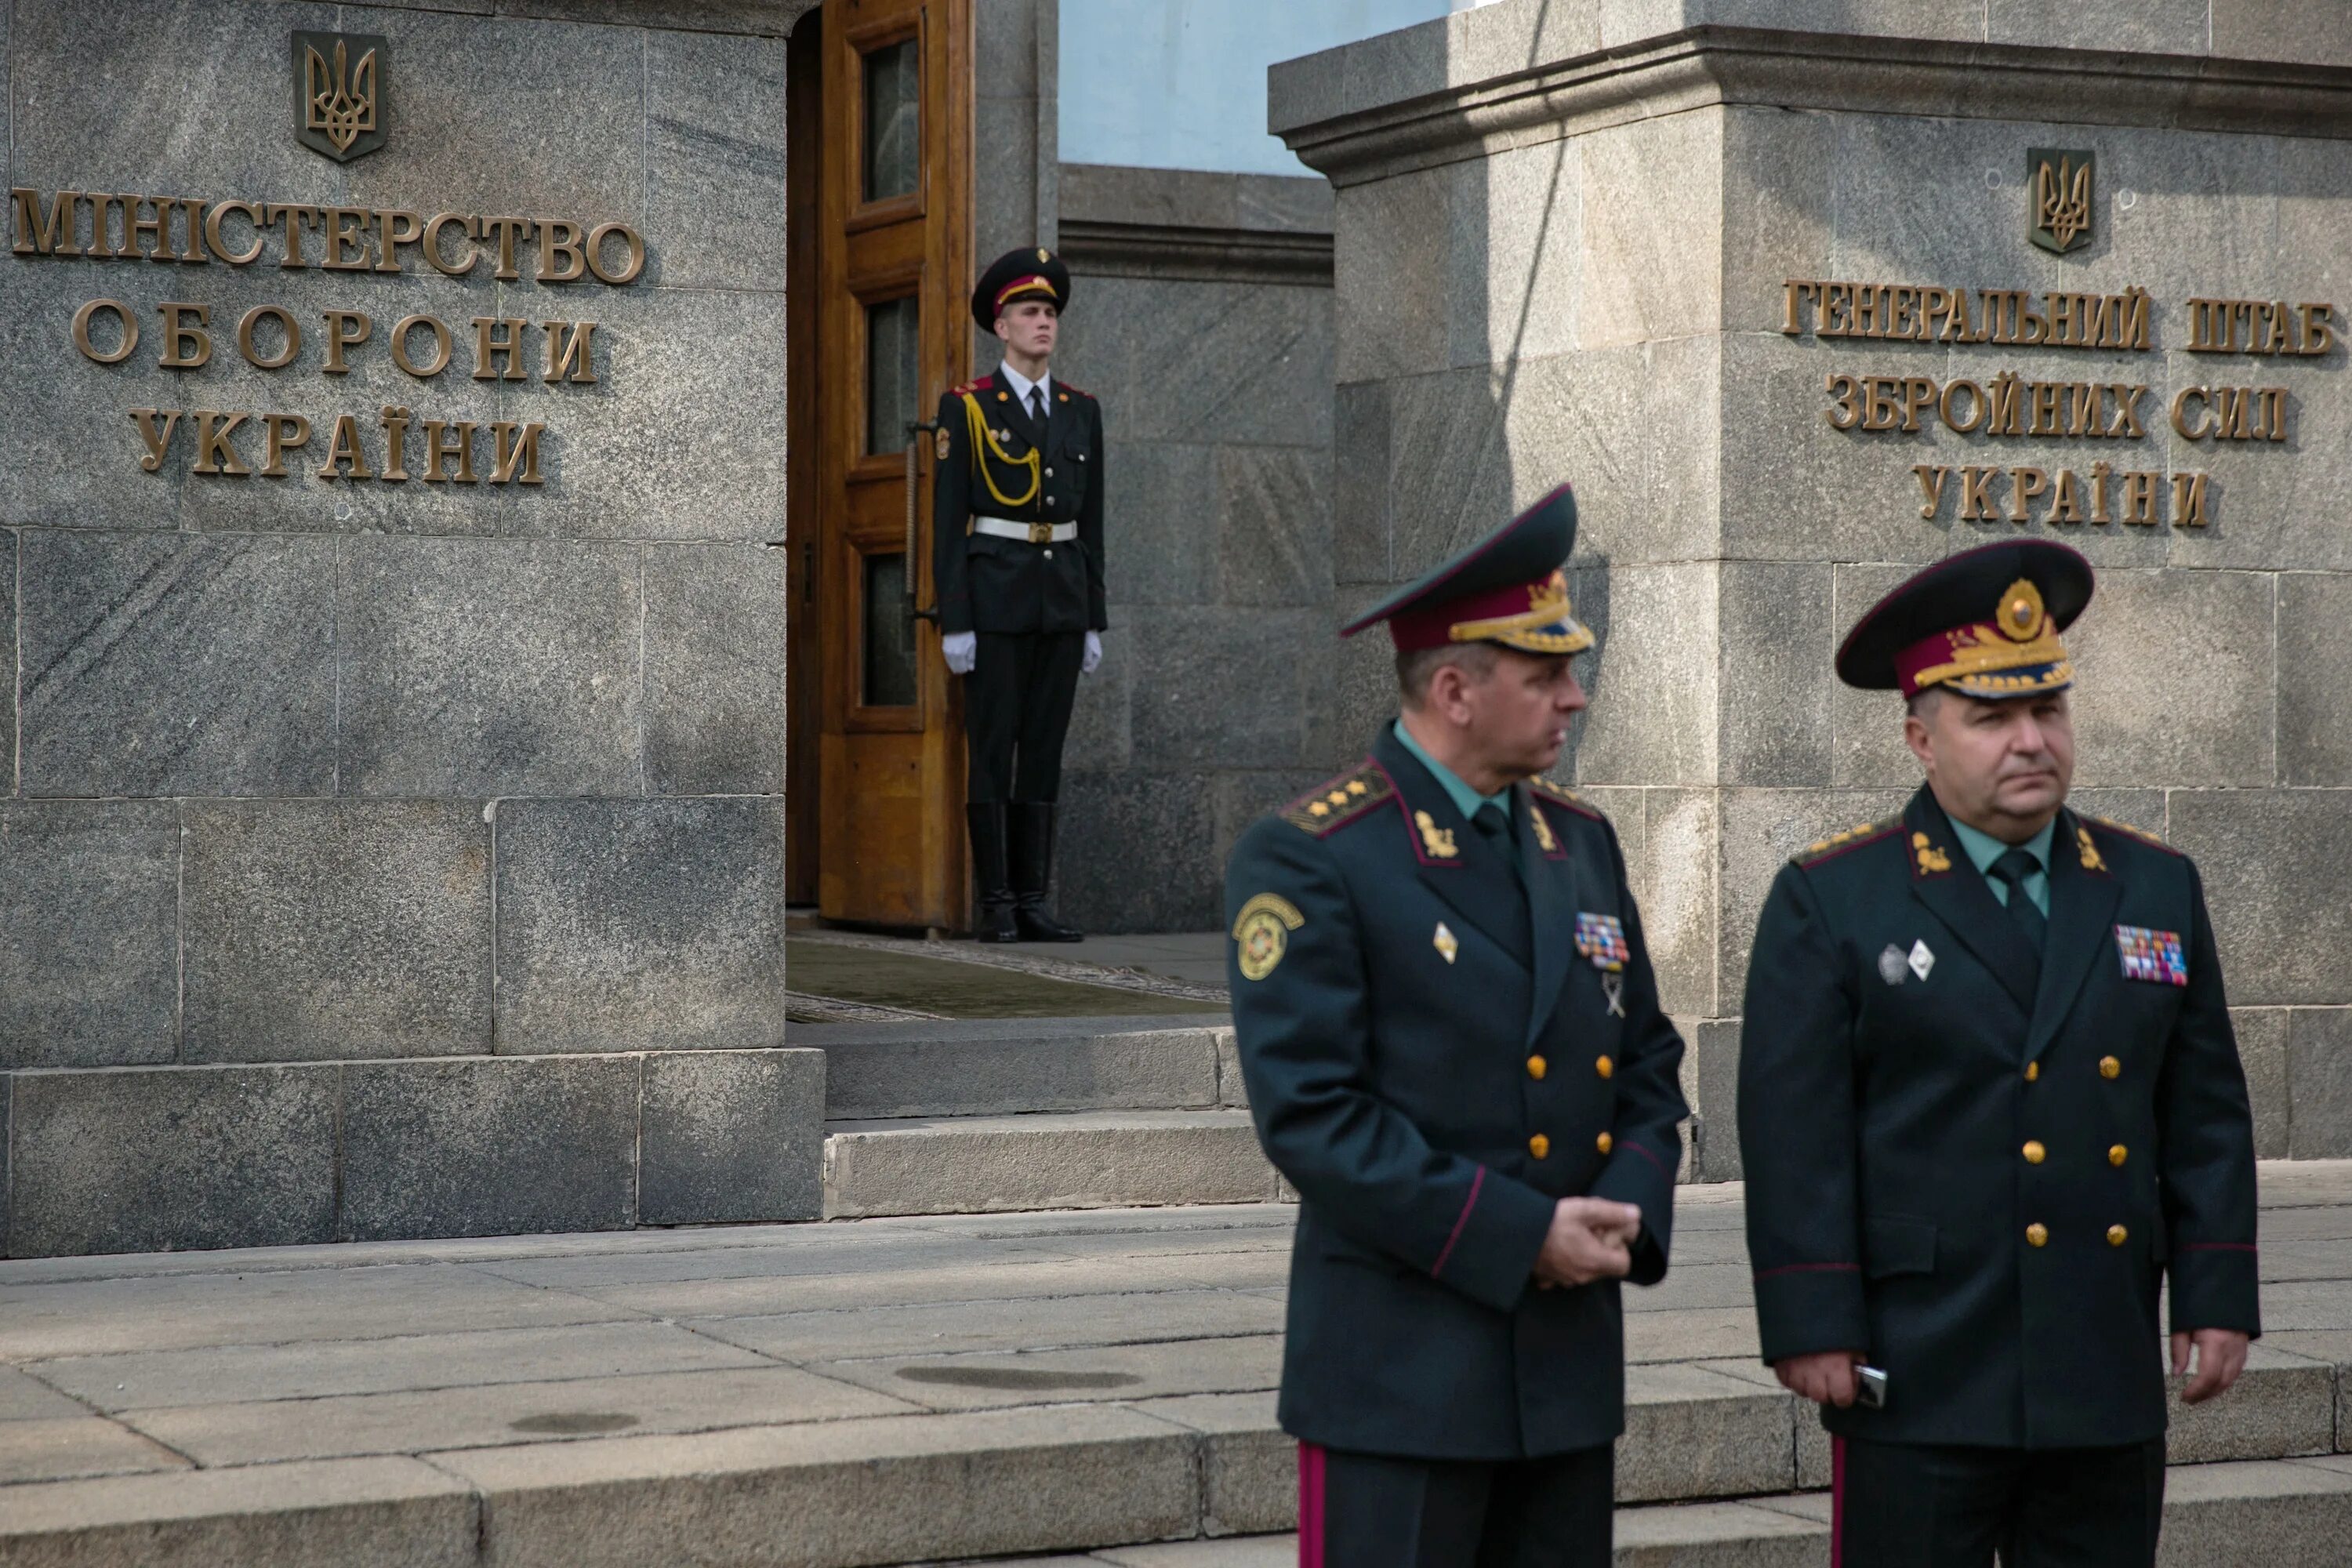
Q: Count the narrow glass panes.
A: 3